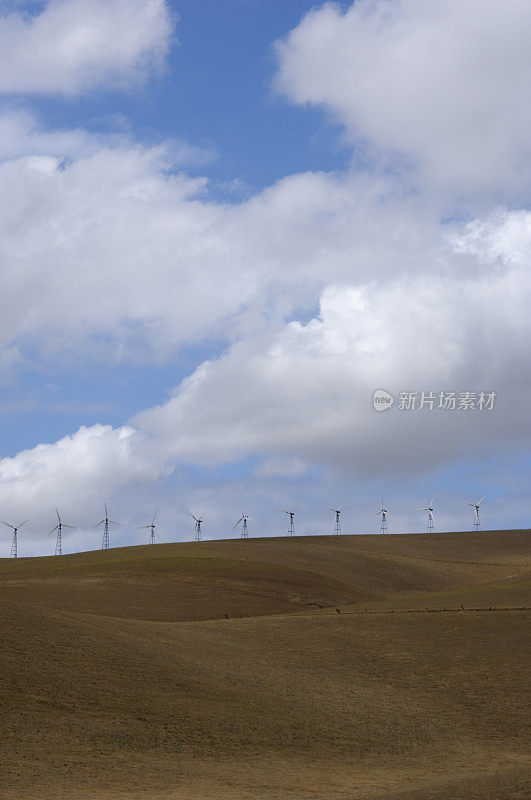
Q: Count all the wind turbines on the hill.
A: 11